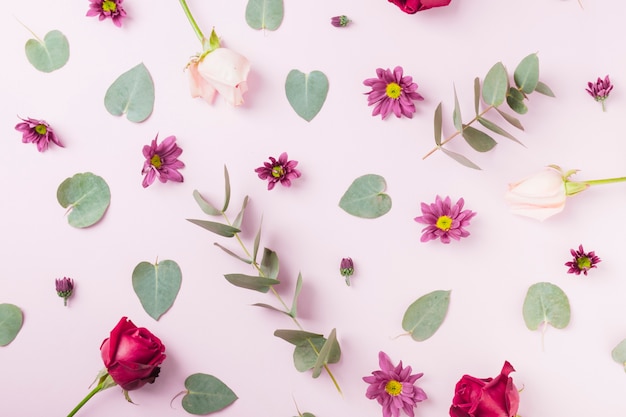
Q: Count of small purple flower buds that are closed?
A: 3